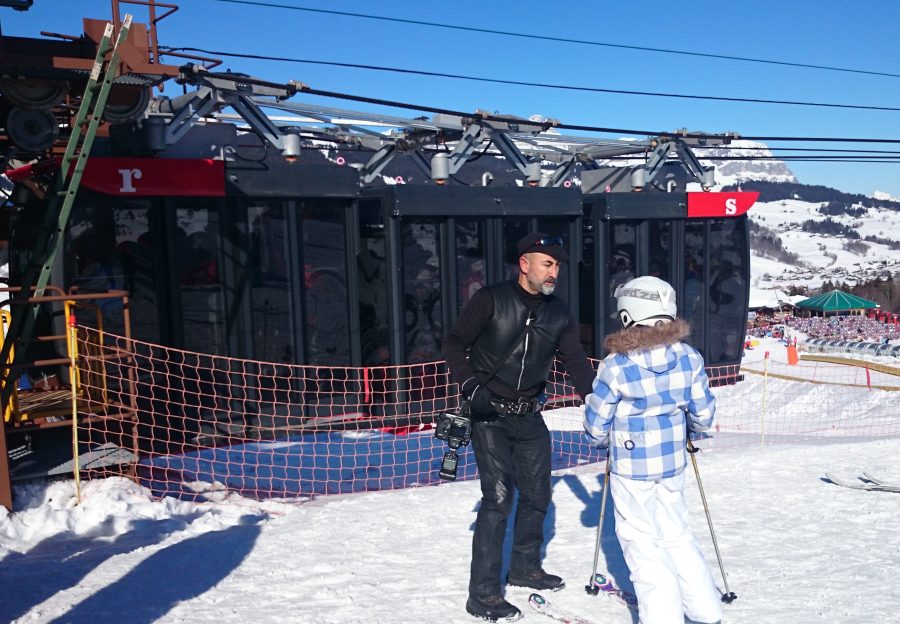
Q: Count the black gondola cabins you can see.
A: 3